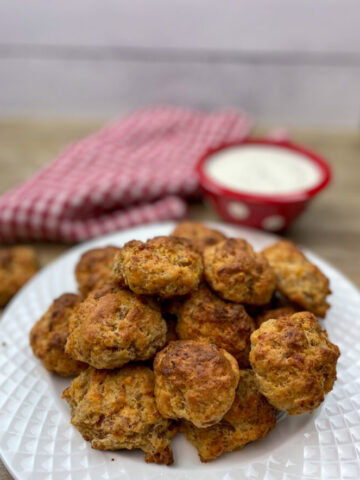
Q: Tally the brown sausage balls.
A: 14